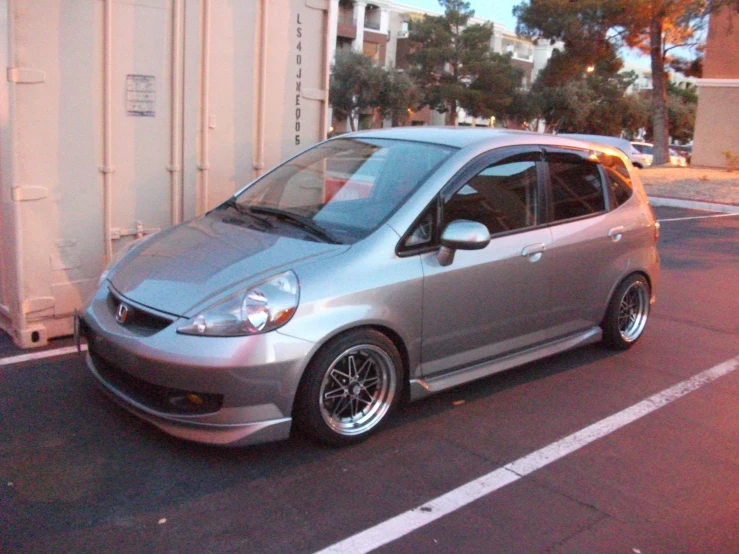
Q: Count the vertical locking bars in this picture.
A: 4